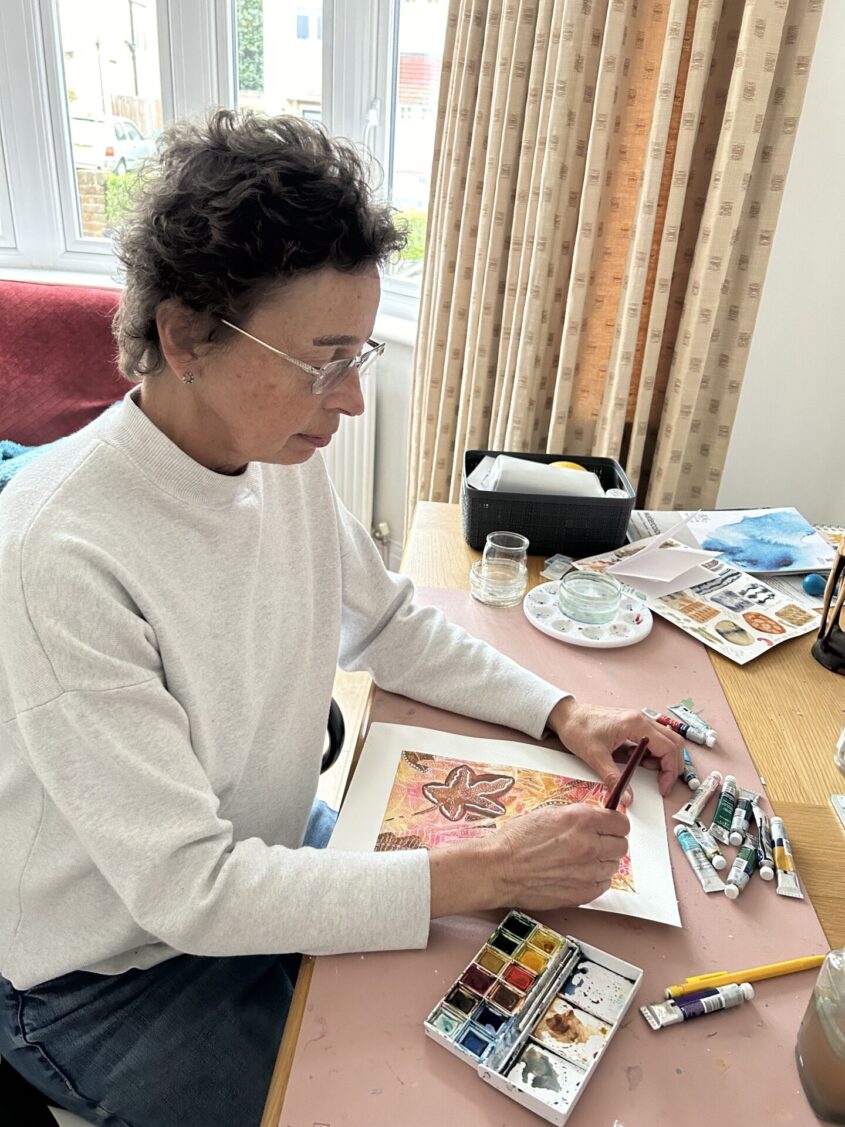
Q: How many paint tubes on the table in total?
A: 12